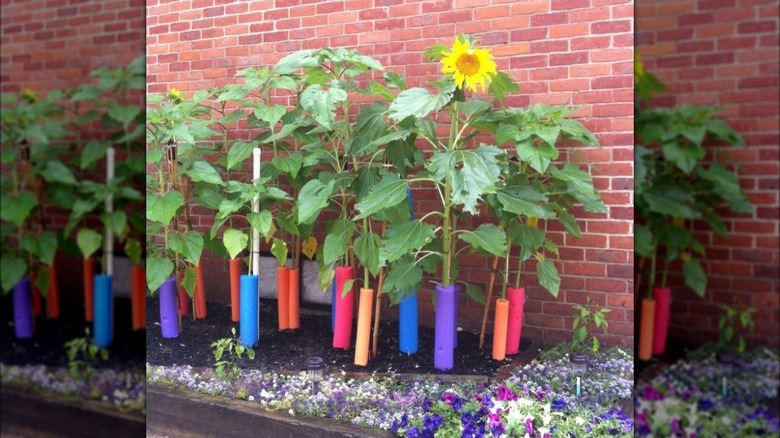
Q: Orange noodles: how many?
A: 6